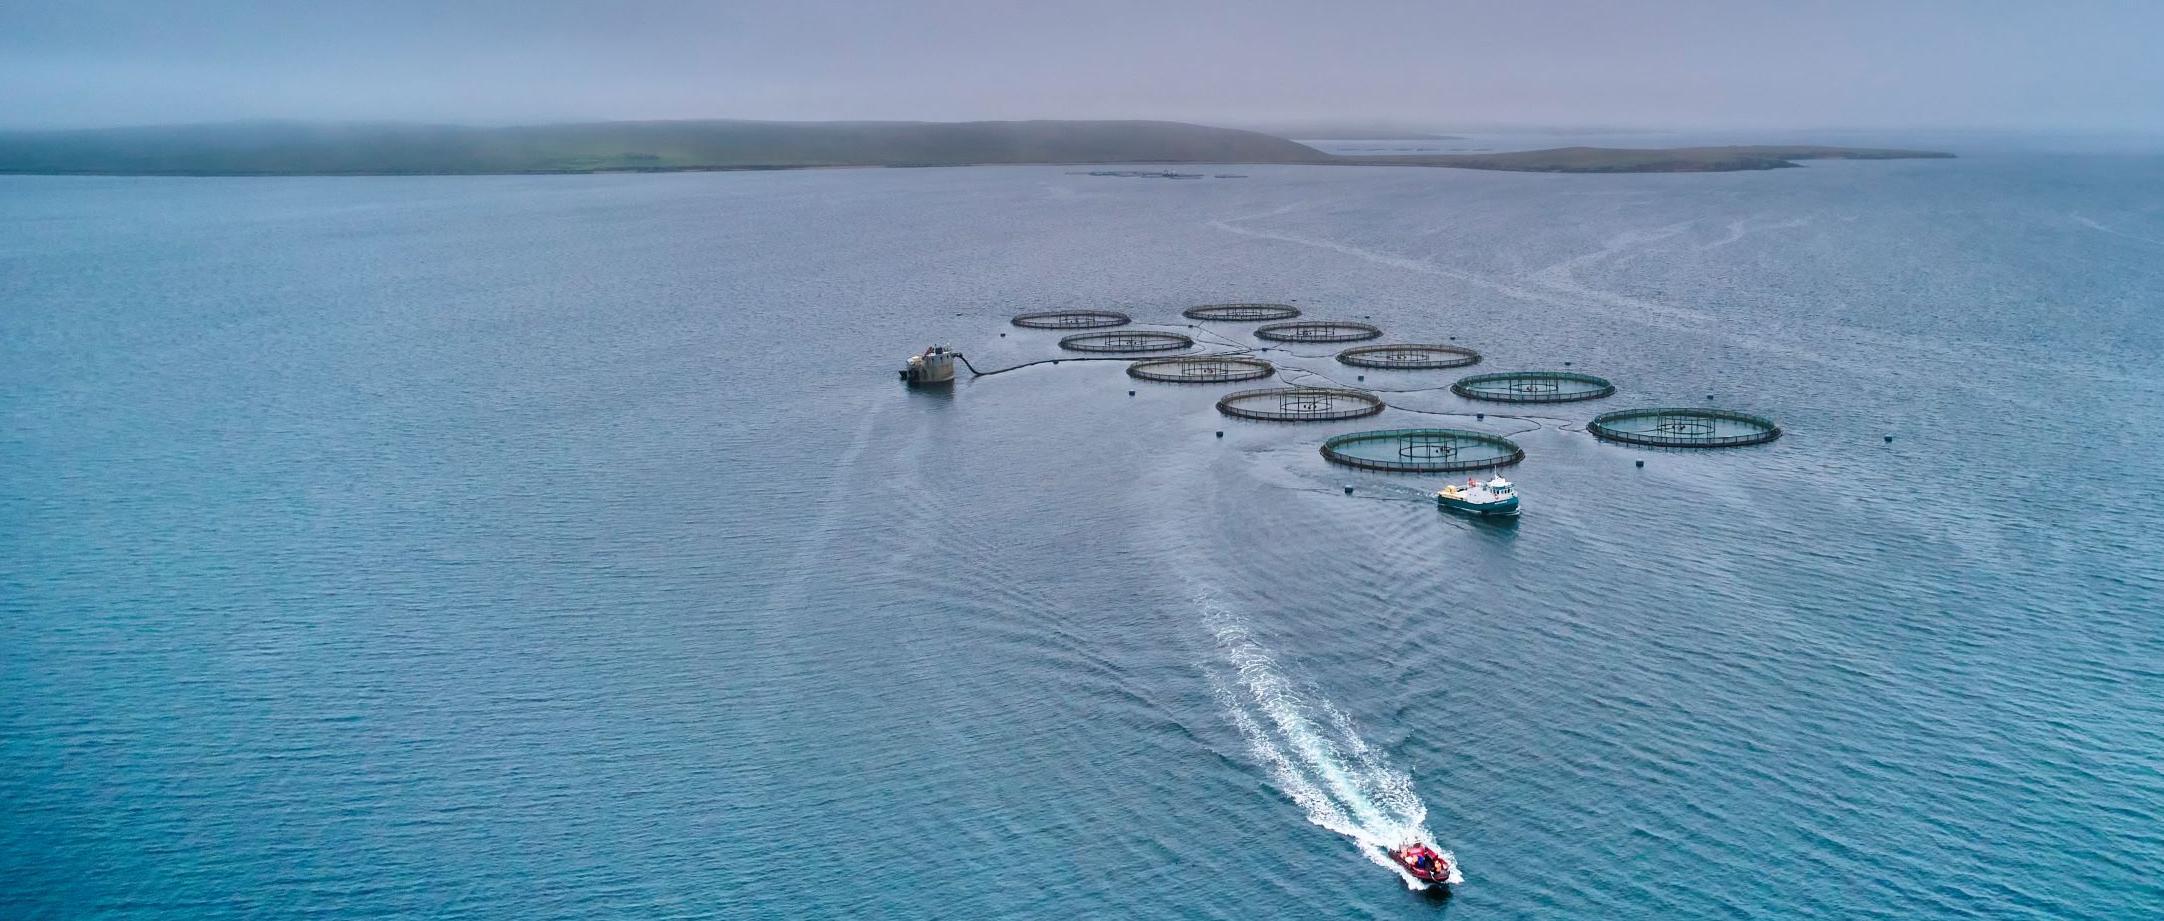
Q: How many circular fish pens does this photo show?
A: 10